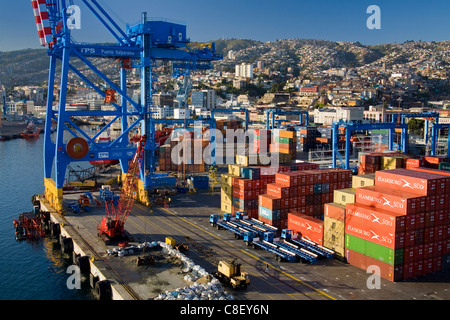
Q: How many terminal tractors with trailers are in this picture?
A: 6